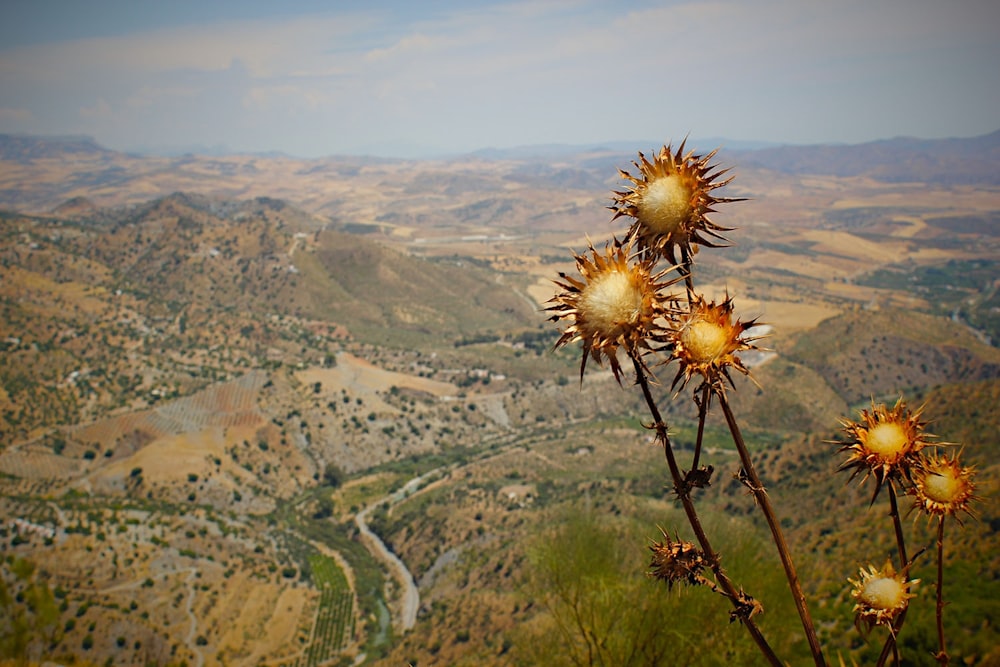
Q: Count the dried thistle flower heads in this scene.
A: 7